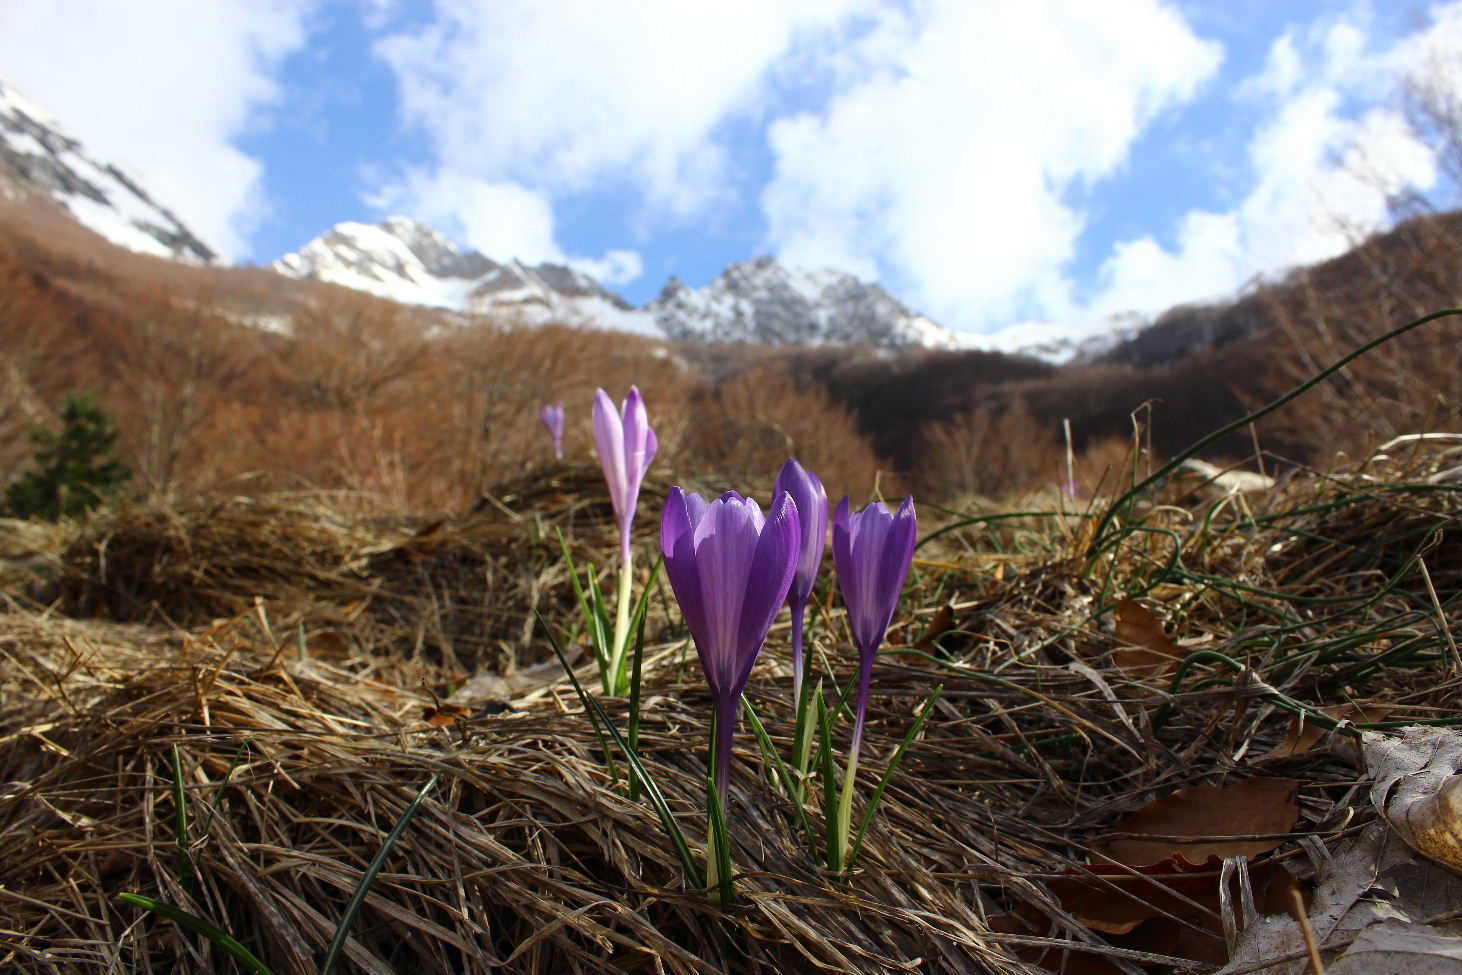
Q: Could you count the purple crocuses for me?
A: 5